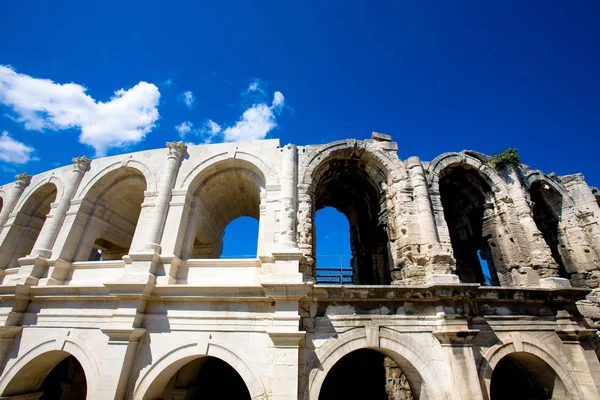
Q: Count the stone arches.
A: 10